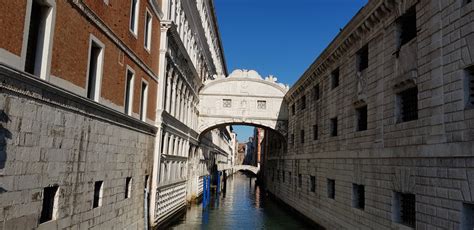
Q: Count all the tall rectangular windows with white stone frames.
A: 6